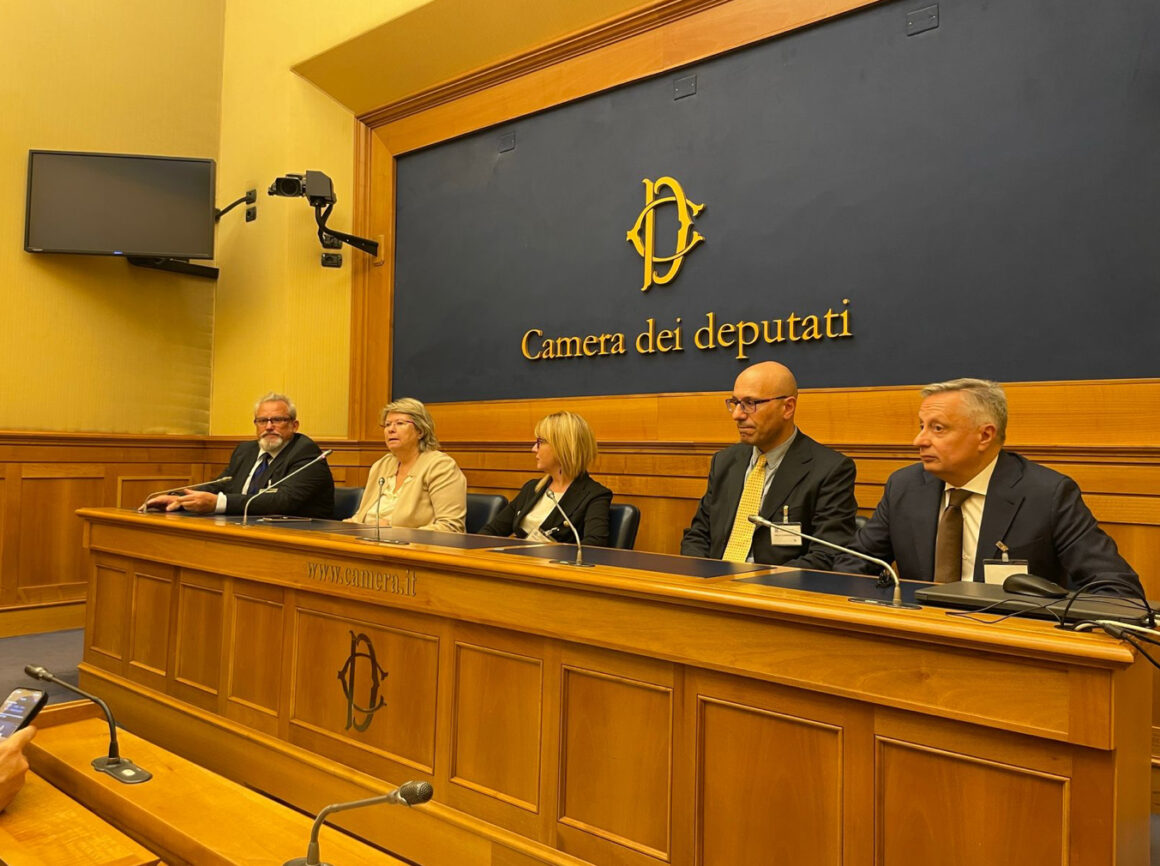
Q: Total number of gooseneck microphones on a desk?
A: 7